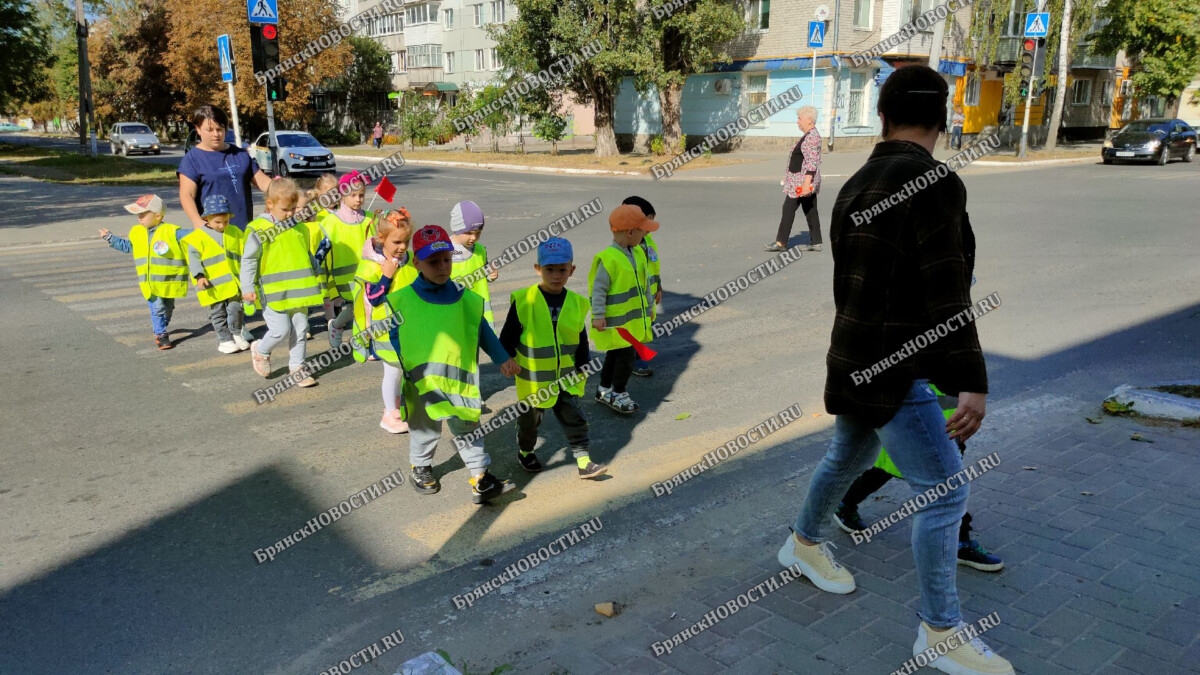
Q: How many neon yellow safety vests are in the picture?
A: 13